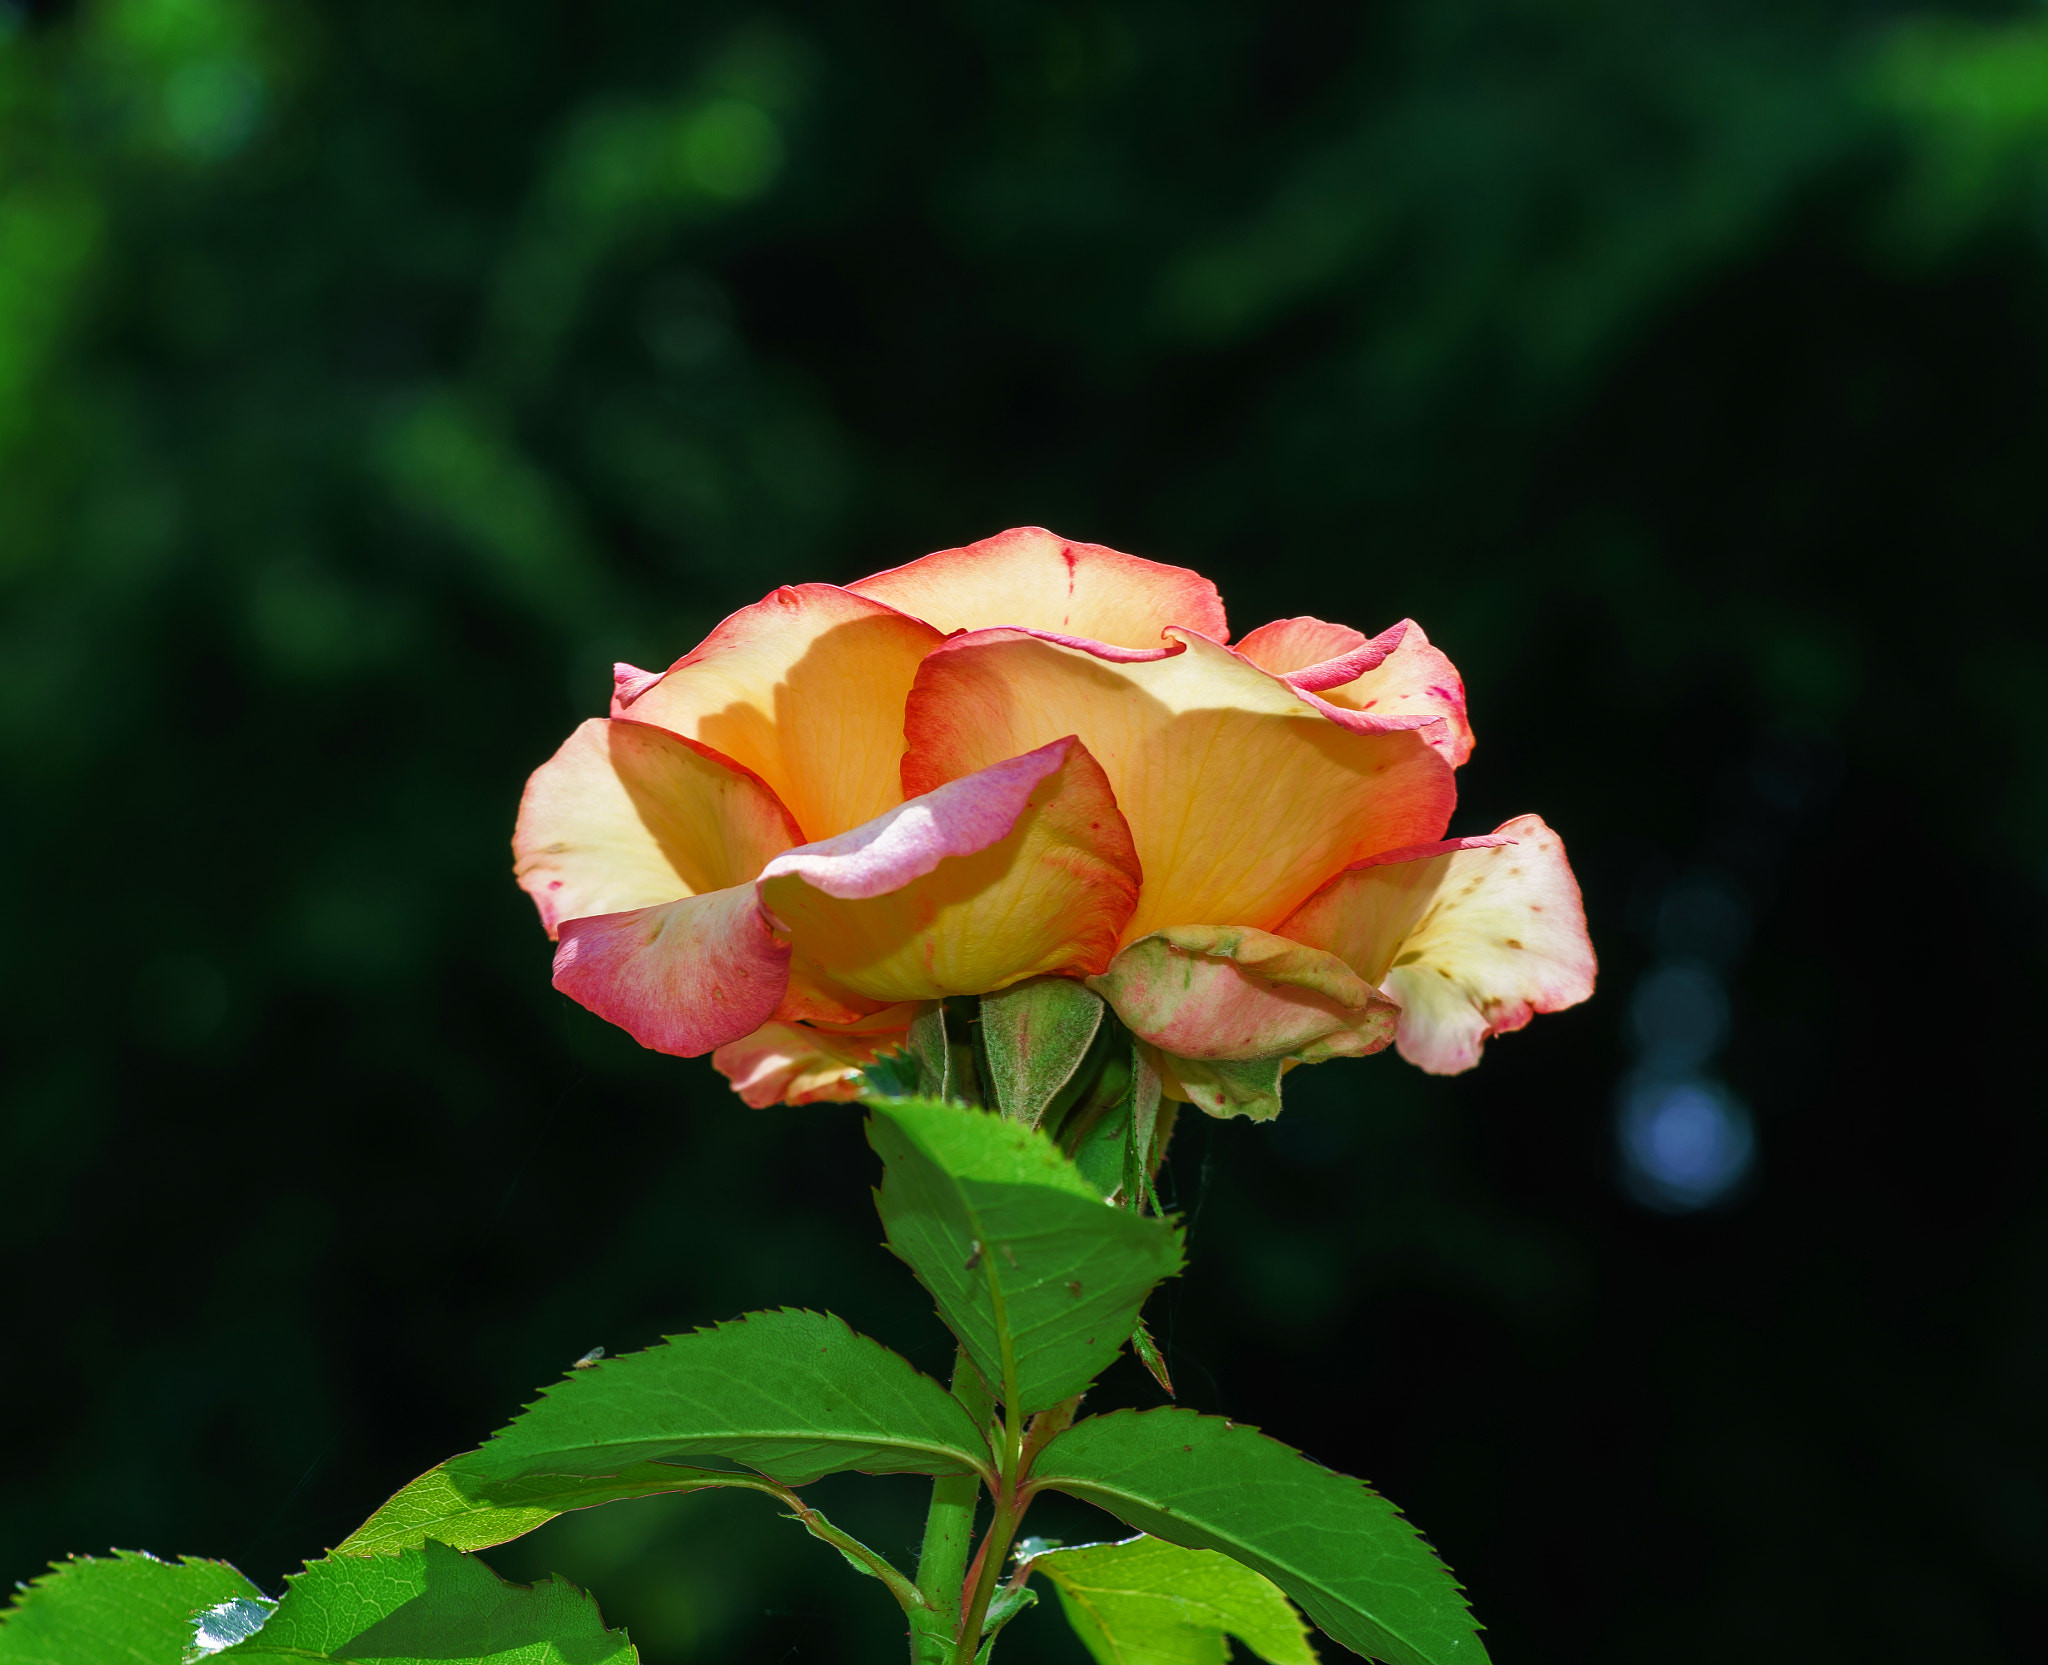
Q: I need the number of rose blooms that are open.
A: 1